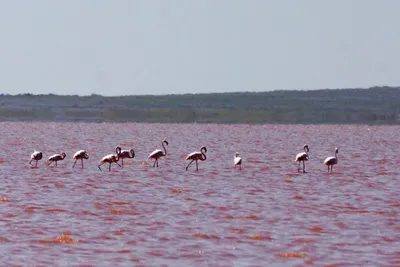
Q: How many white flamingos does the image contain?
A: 10